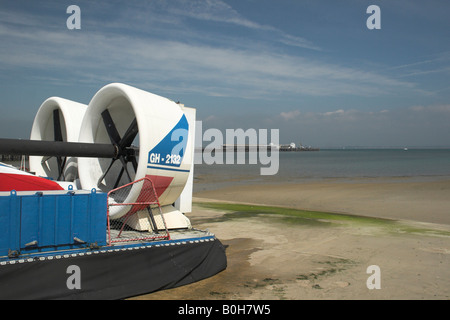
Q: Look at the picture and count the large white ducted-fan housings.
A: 2